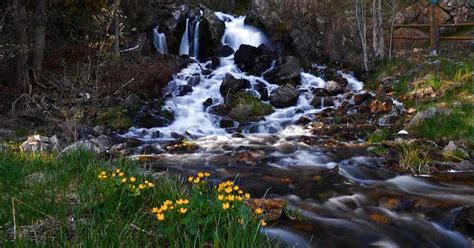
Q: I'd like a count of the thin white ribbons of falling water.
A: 3